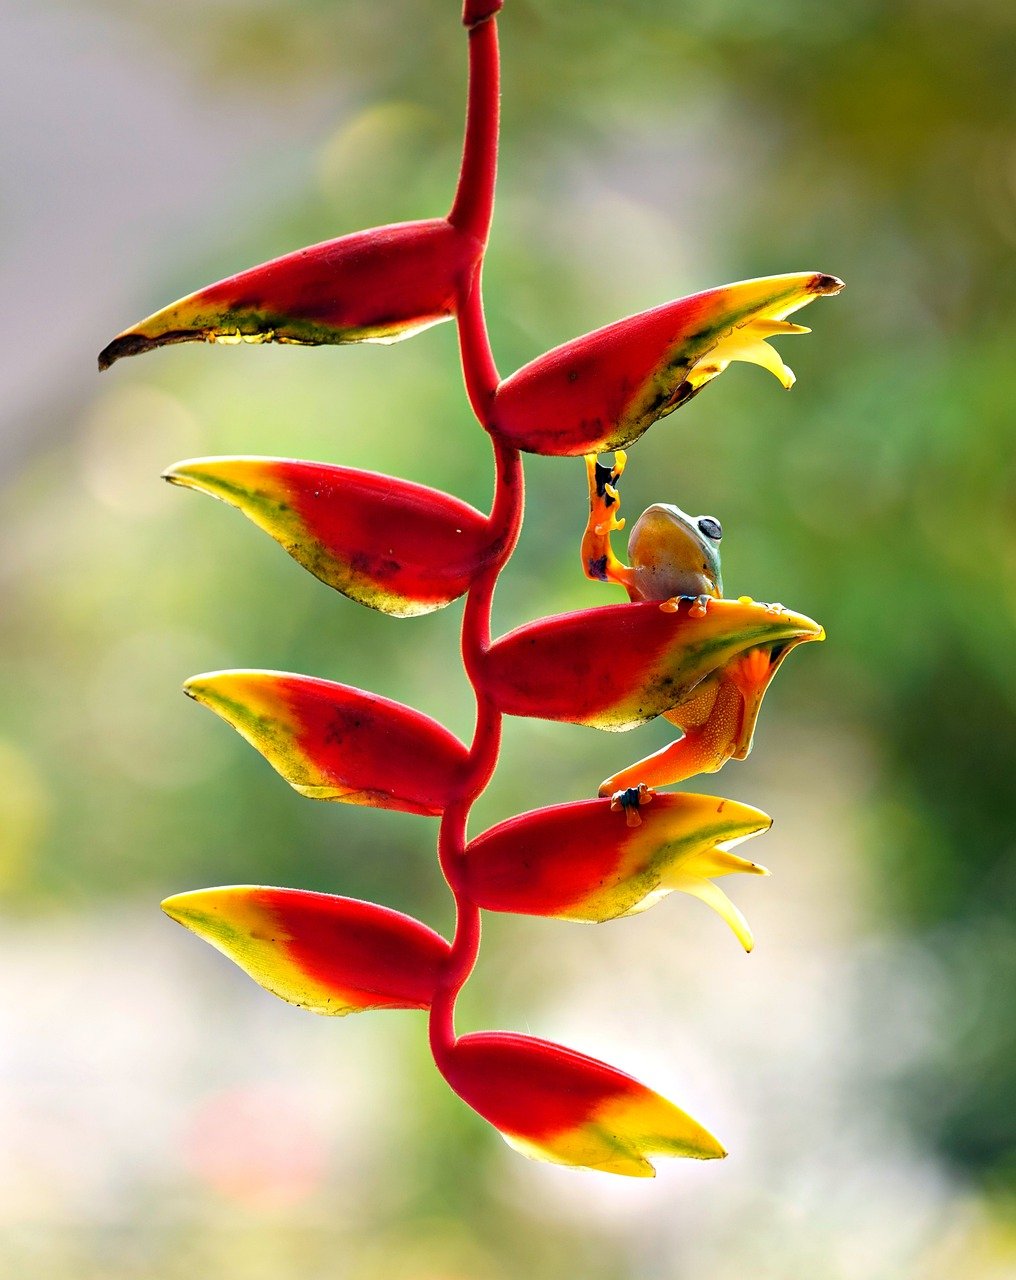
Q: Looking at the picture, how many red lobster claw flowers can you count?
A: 8